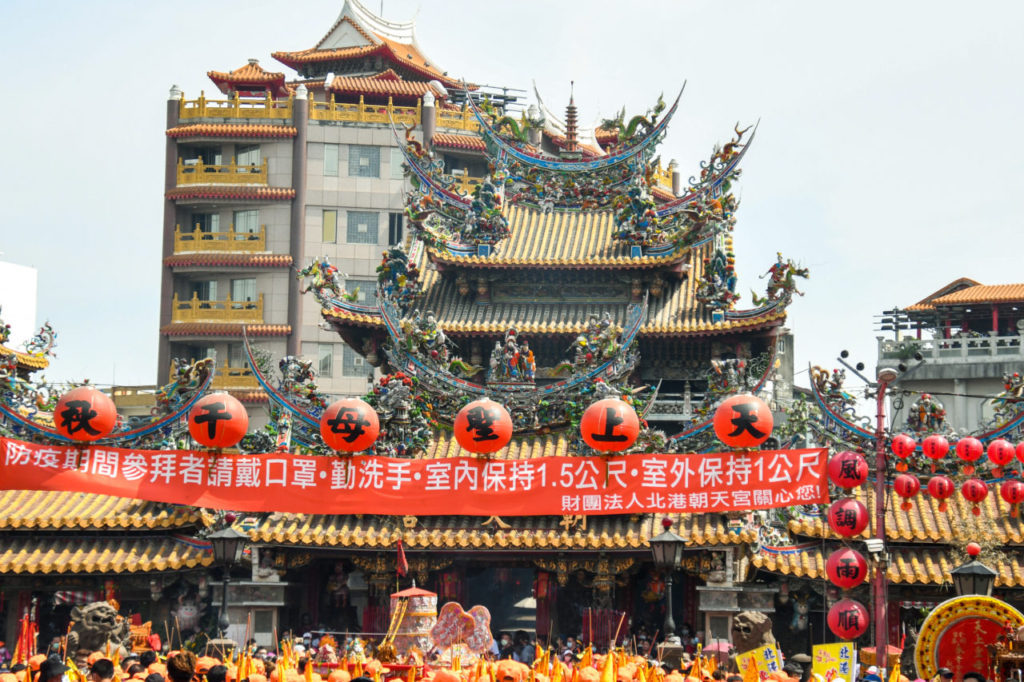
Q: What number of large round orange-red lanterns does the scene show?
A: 6